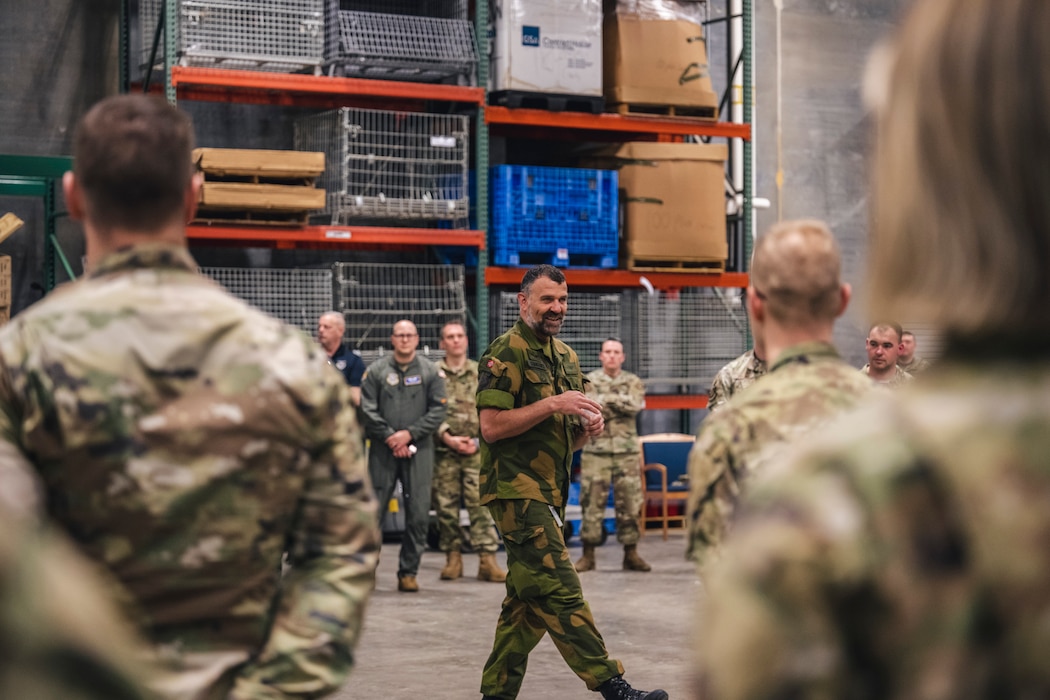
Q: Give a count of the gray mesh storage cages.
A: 7